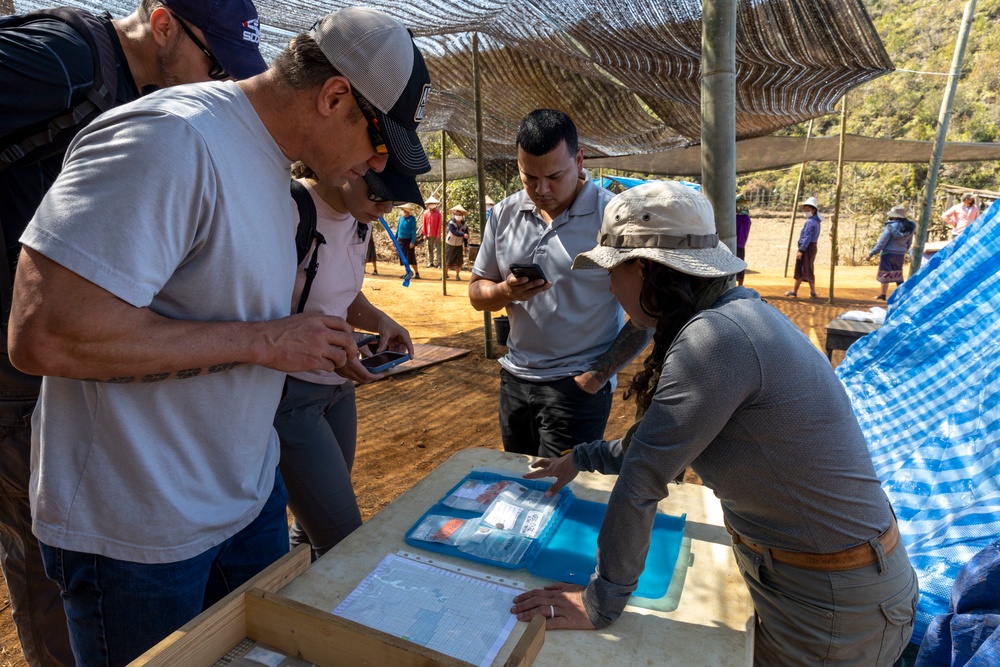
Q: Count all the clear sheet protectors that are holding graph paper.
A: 1